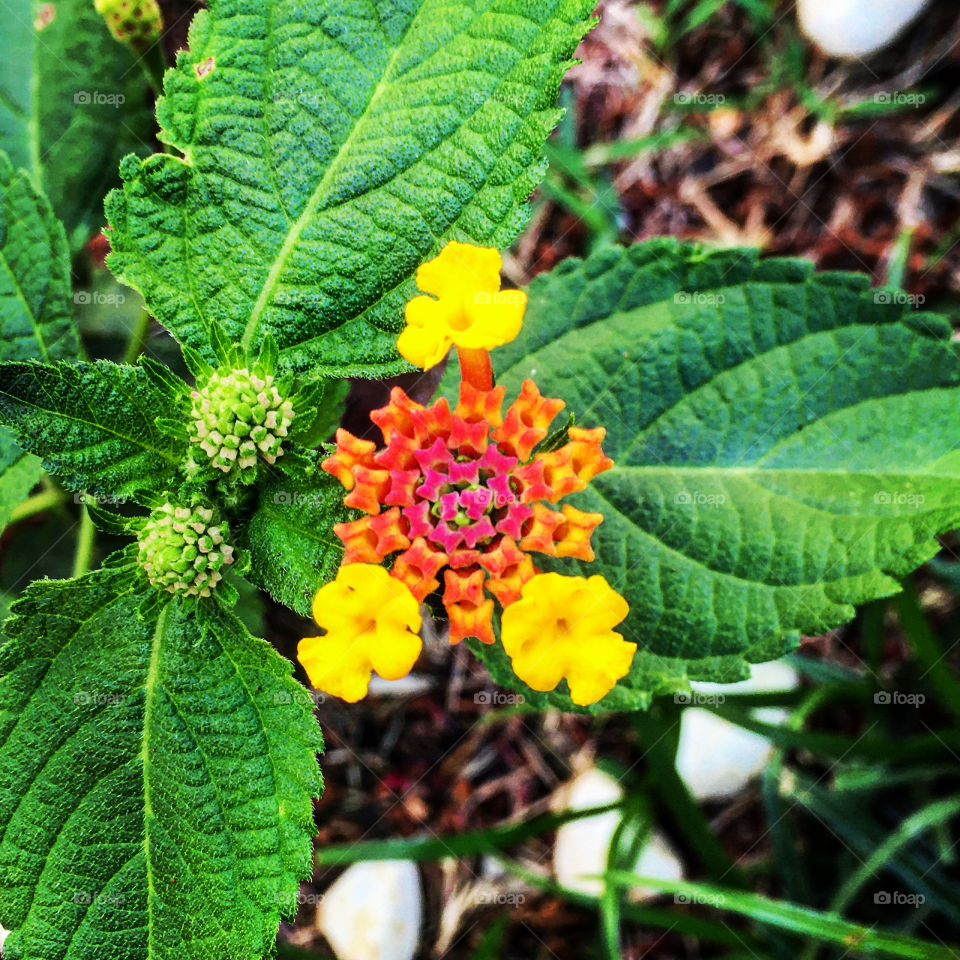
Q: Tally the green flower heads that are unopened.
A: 2